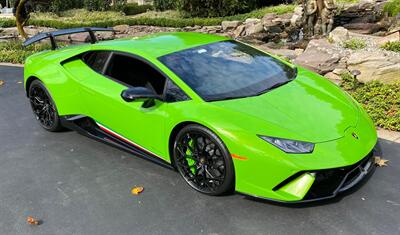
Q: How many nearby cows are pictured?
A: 0